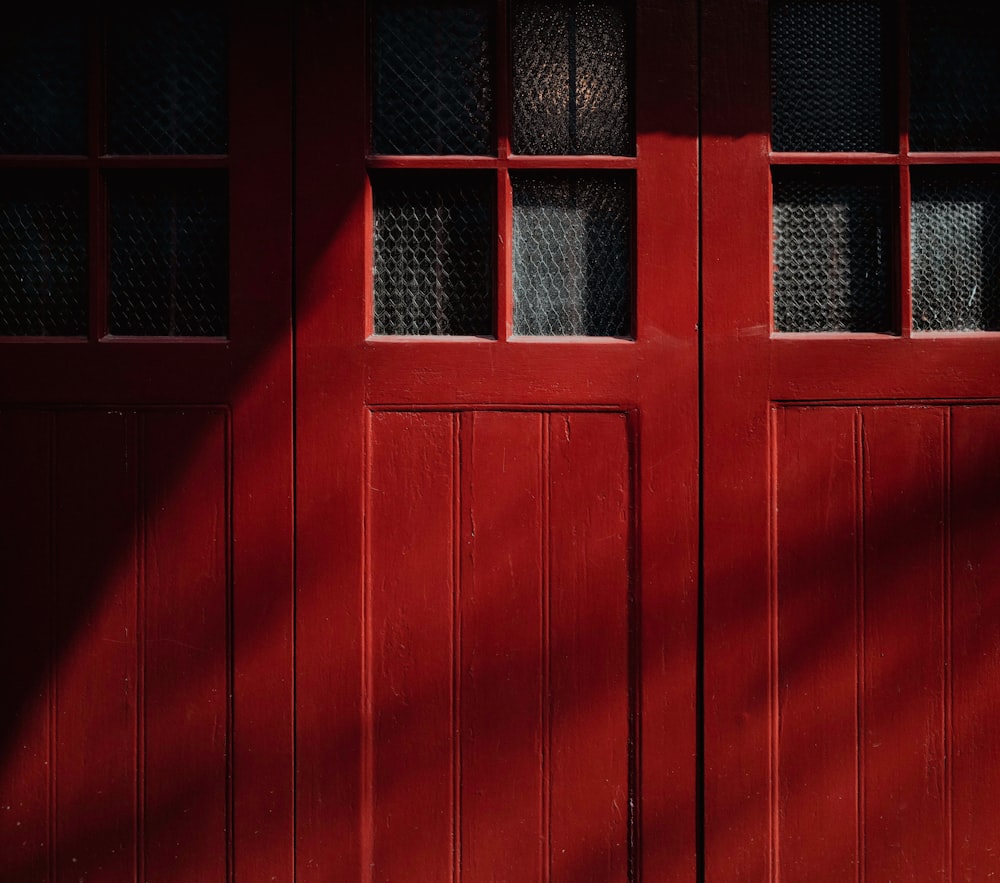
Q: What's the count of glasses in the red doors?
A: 12